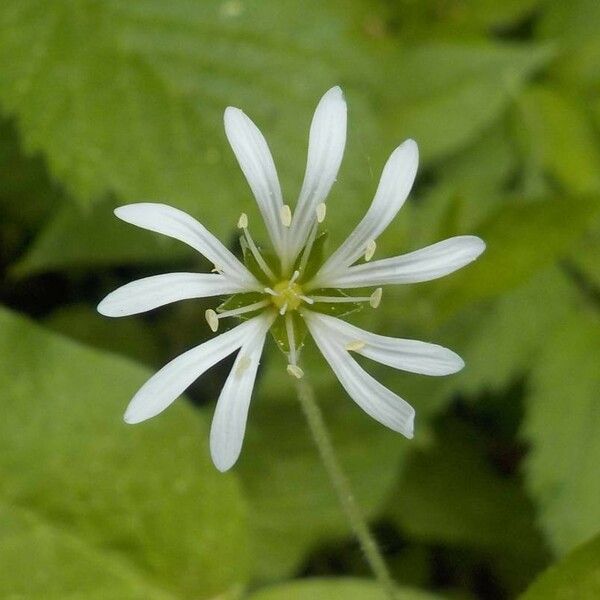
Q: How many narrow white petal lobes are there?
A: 10